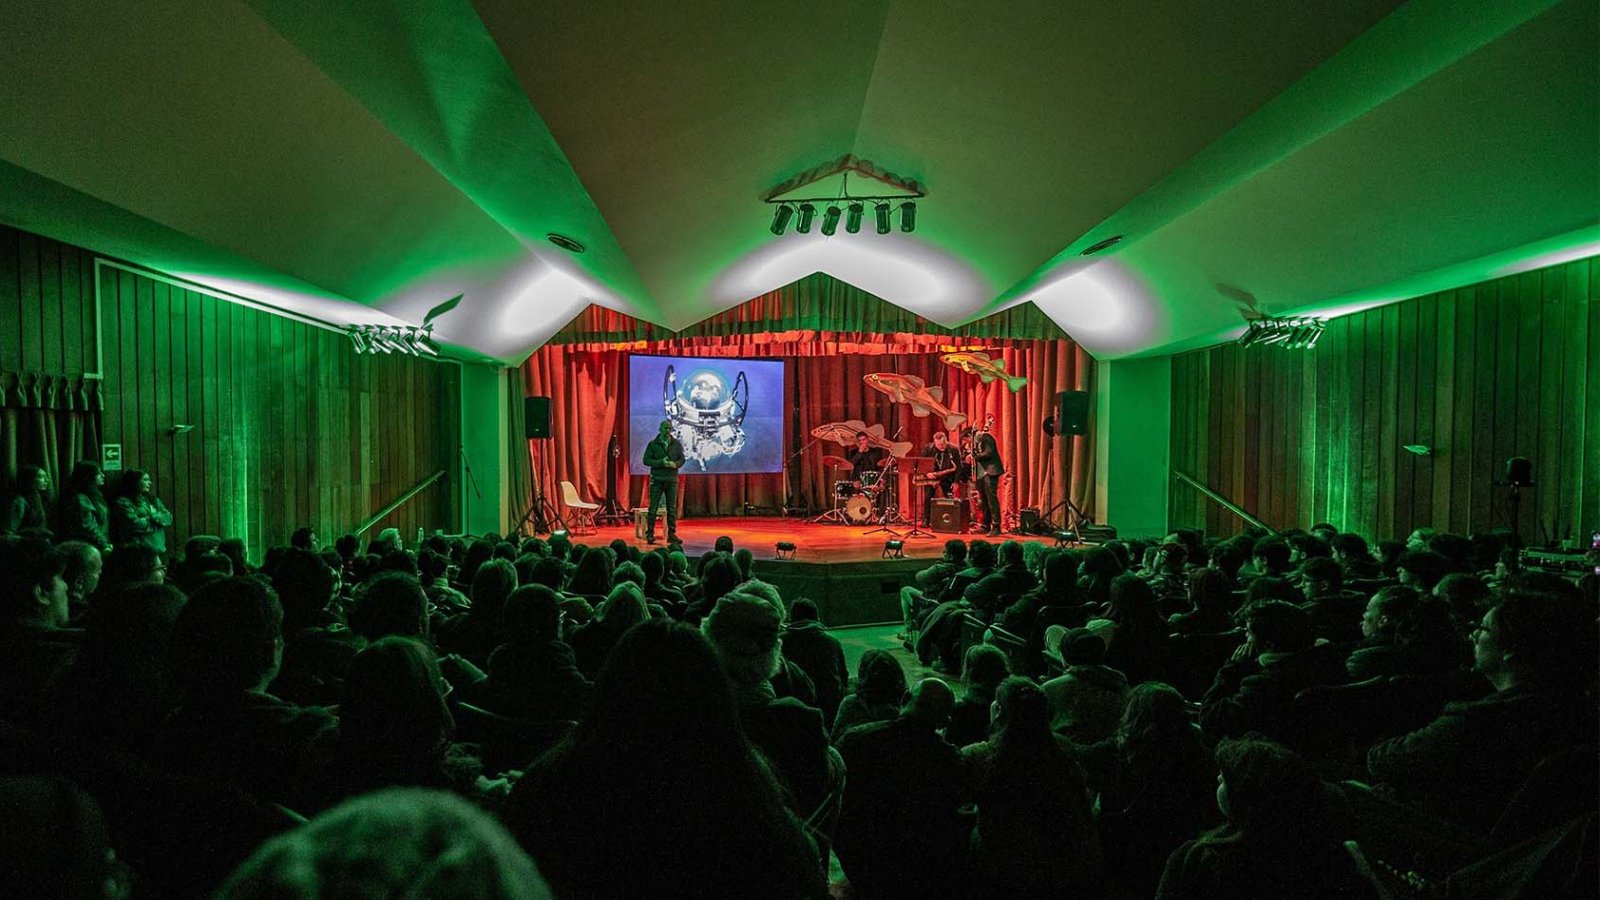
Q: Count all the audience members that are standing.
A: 3